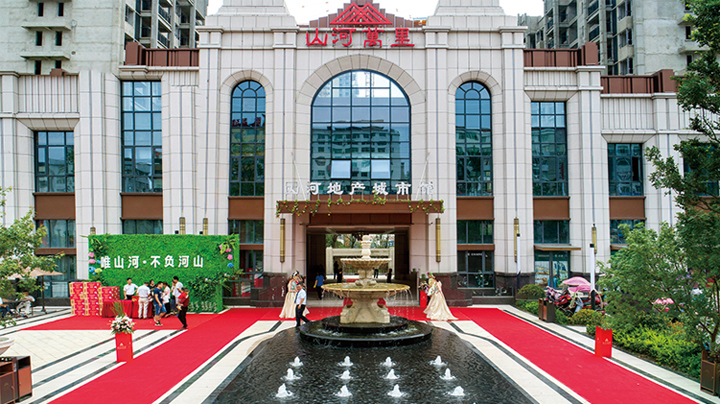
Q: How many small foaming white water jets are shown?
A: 12